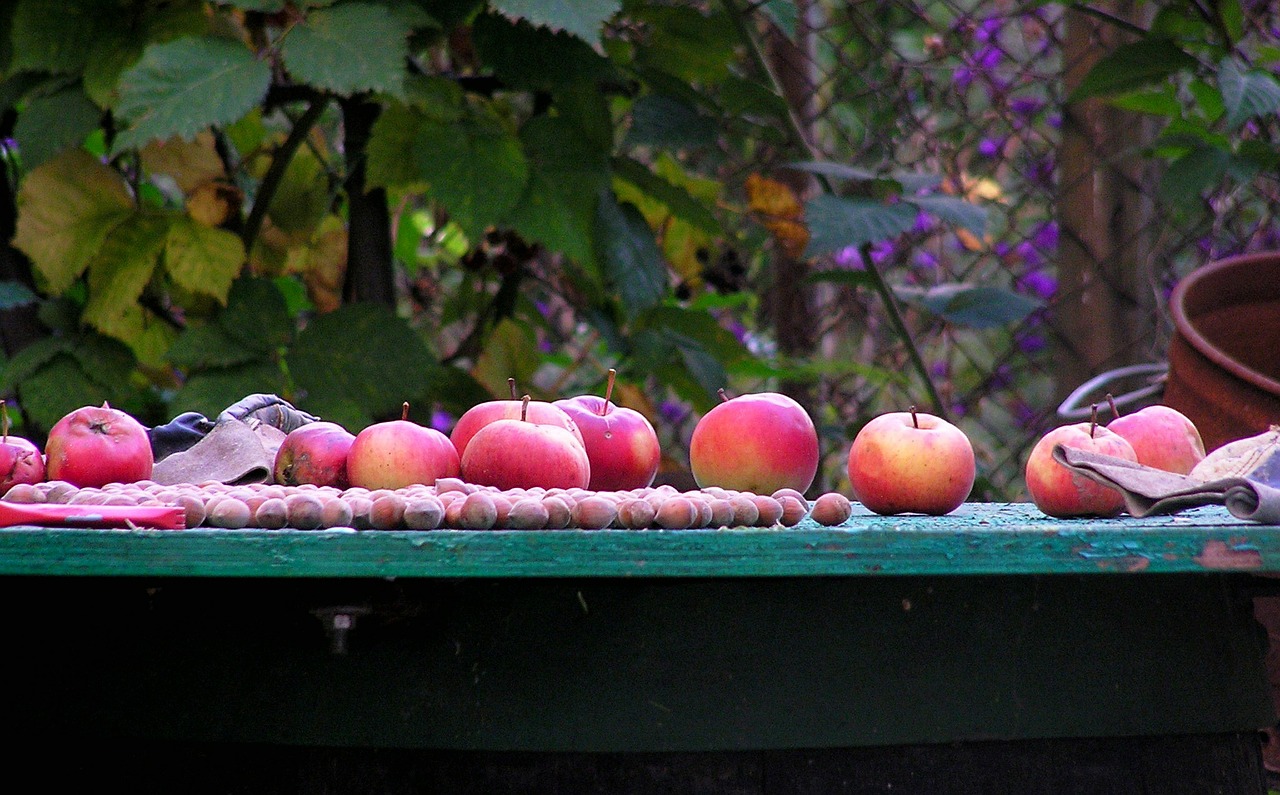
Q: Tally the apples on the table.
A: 11